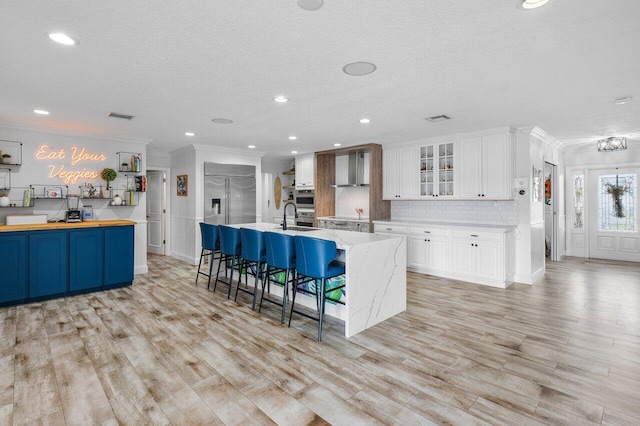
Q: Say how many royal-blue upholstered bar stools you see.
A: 5